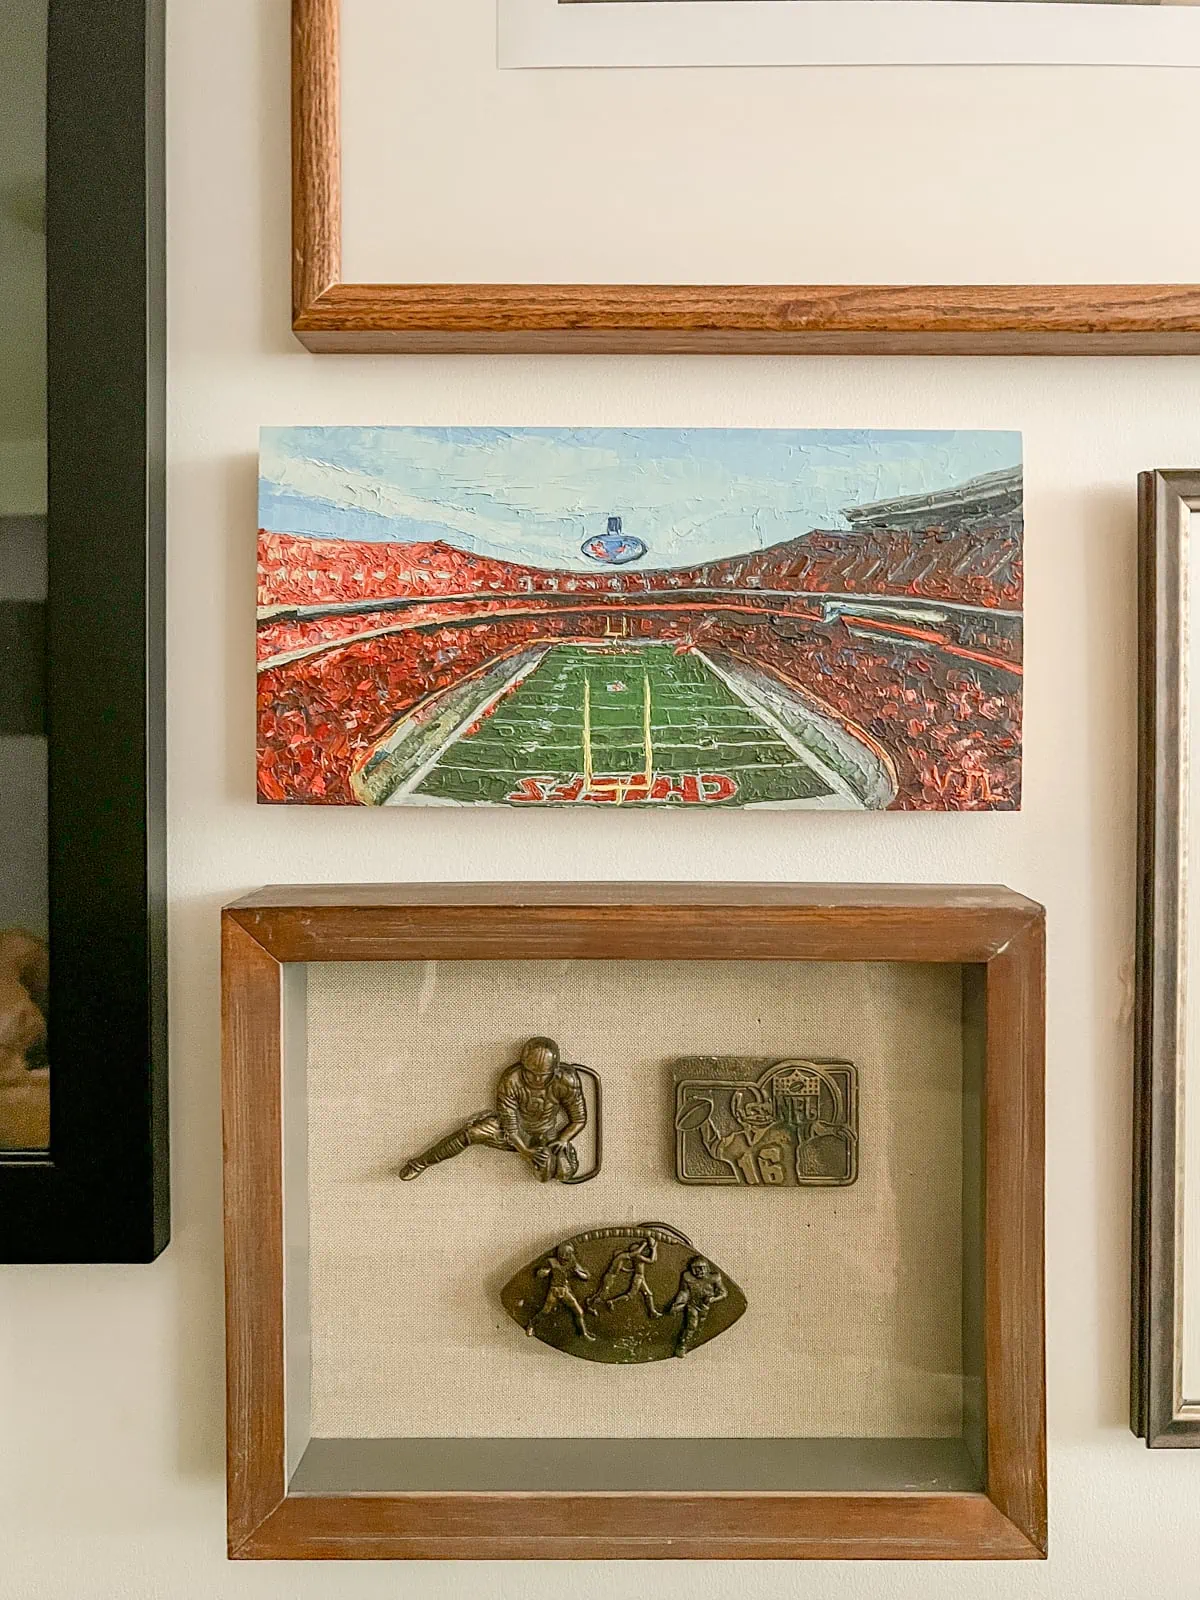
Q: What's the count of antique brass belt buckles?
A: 3